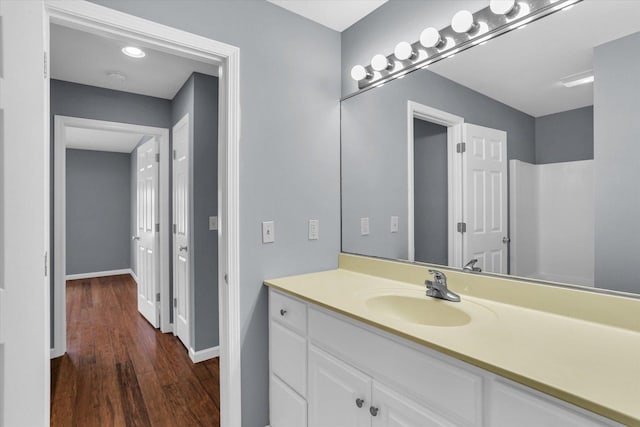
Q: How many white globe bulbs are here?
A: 6